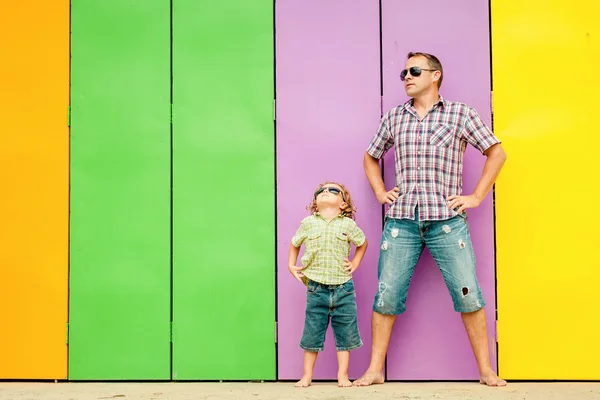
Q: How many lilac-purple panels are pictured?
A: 2